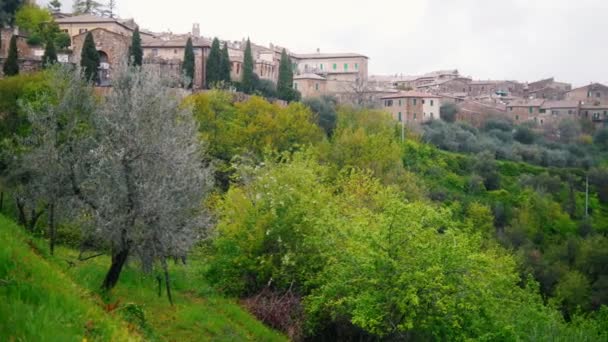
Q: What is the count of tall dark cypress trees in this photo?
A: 9